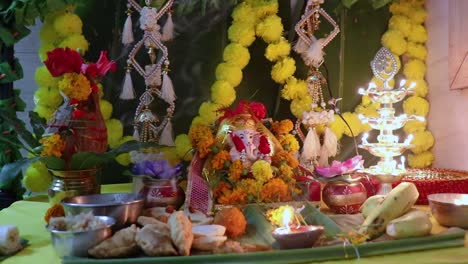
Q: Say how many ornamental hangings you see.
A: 2